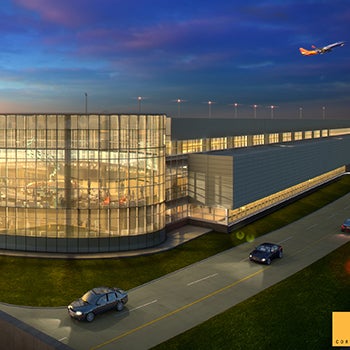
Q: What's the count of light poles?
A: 9